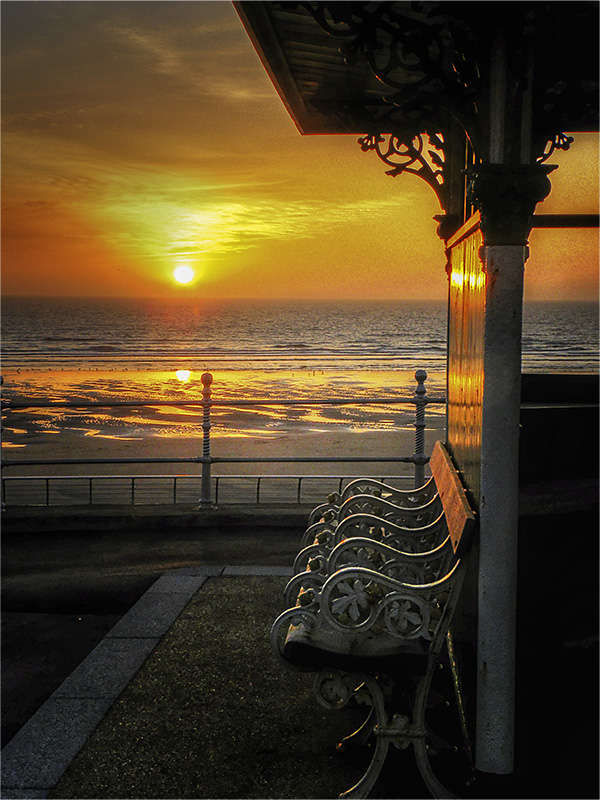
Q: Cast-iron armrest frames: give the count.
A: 5